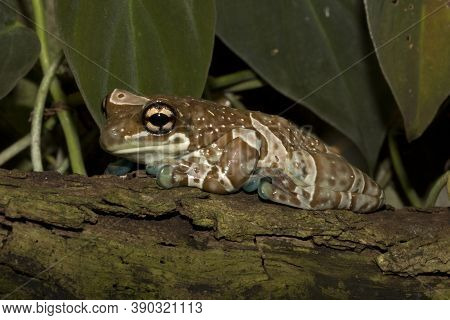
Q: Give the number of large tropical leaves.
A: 4